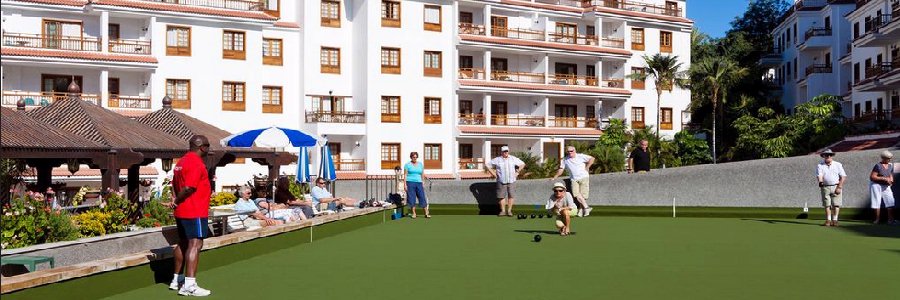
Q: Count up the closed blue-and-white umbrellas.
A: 2